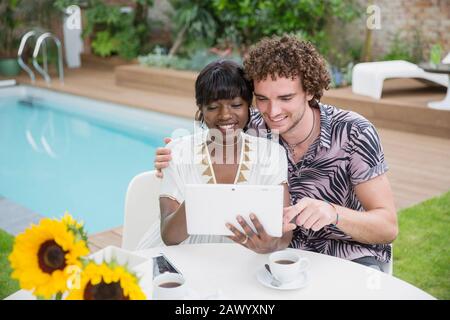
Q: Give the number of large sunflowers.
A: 2